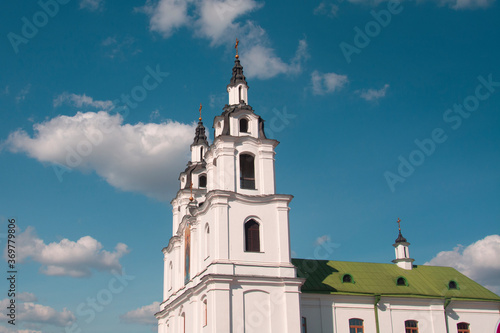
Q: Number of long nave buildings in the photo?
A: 1